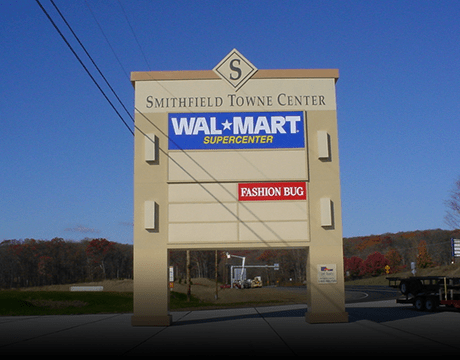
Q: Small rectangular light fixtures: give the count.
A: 4